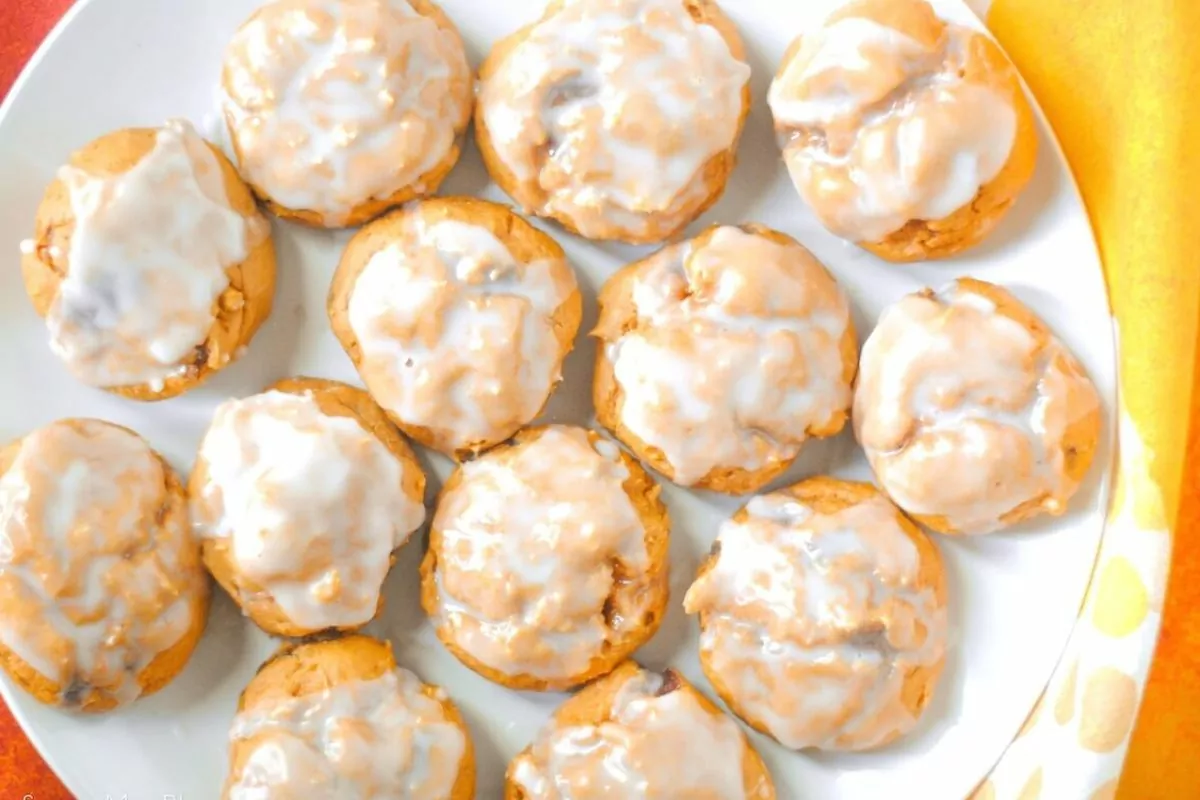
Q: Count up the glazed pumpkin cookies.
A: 13